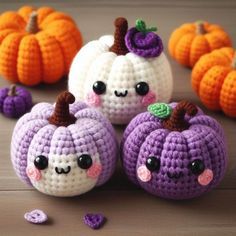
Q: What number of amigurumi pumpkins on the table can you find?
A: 7